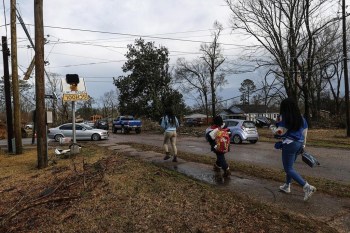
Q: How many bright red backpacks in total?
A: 1